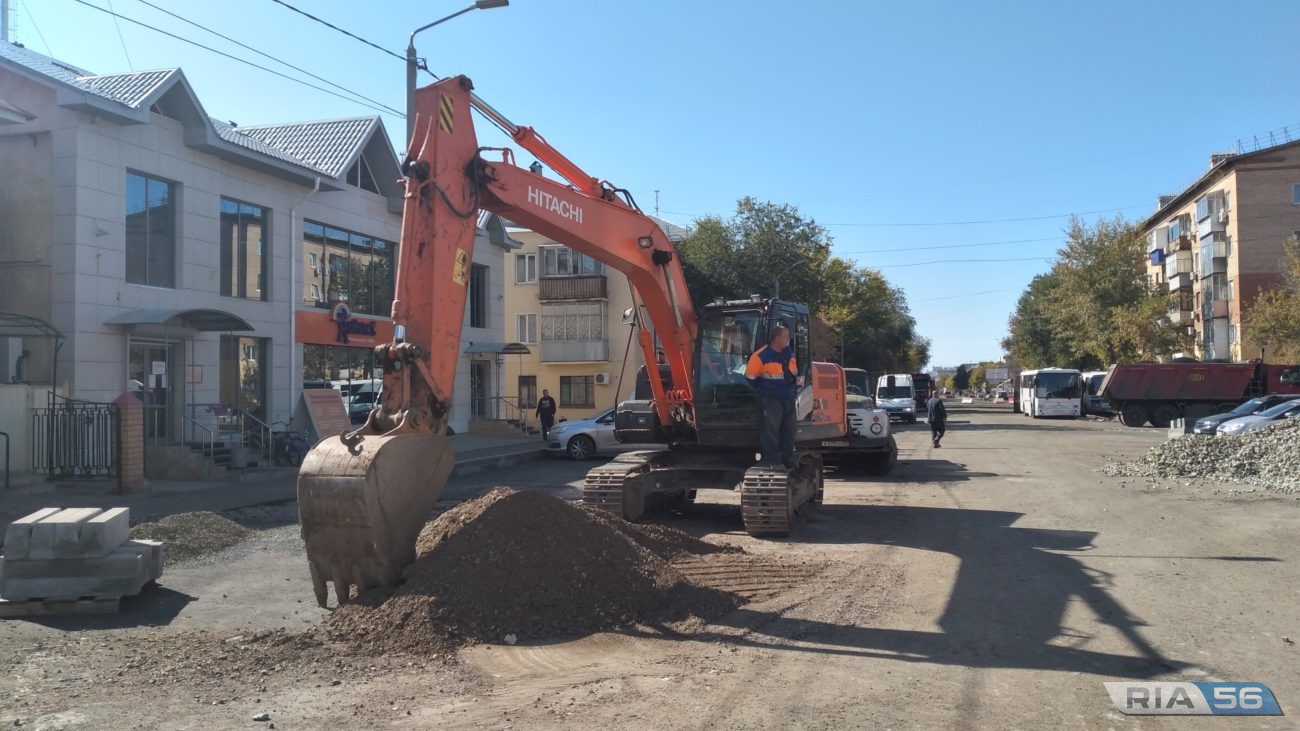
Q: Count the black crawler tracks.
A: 2